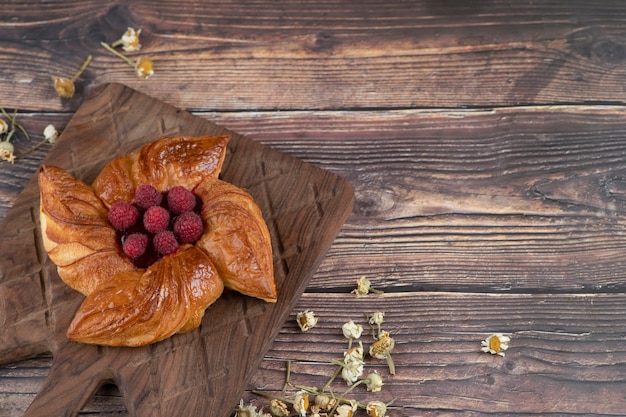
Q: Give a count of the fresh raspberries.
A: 7